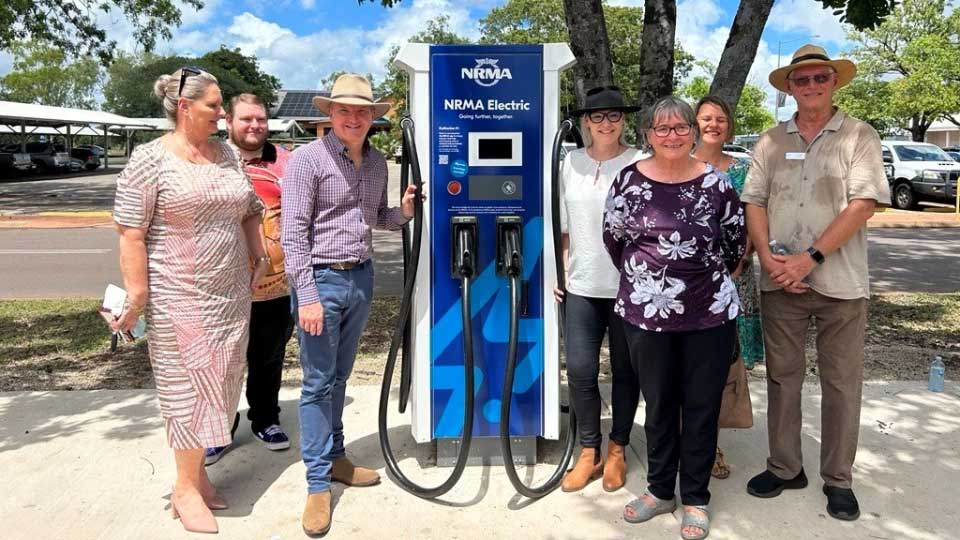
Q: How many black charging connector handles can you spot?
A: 2